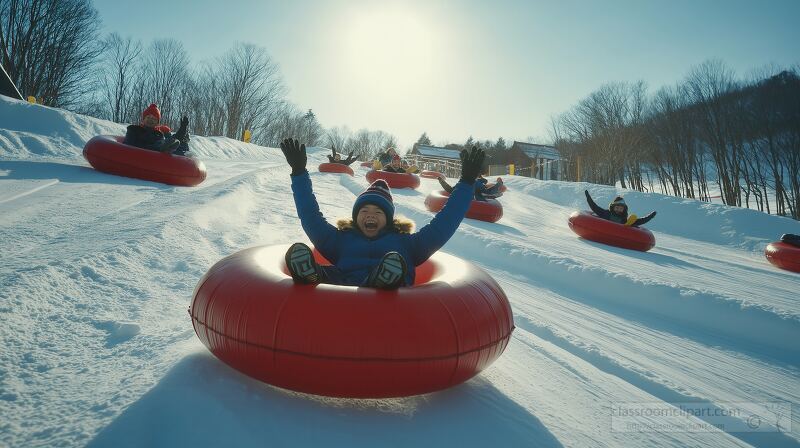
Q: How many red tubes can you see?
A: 8